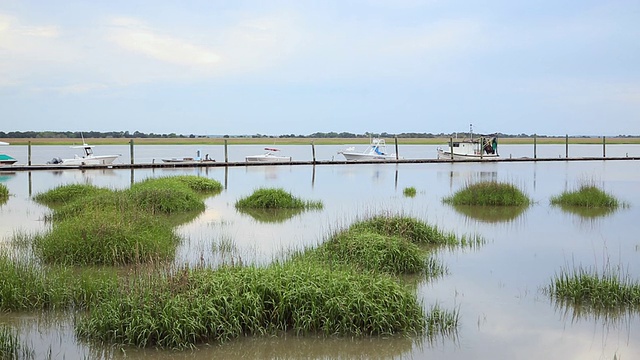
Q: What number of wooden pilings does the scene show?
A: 10